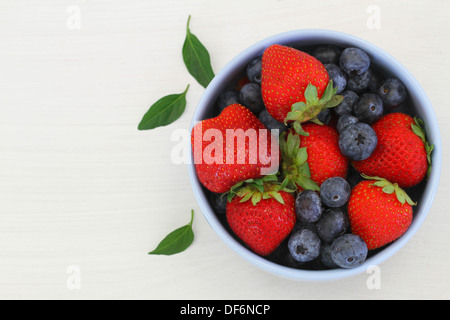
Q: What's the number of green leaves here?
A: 3